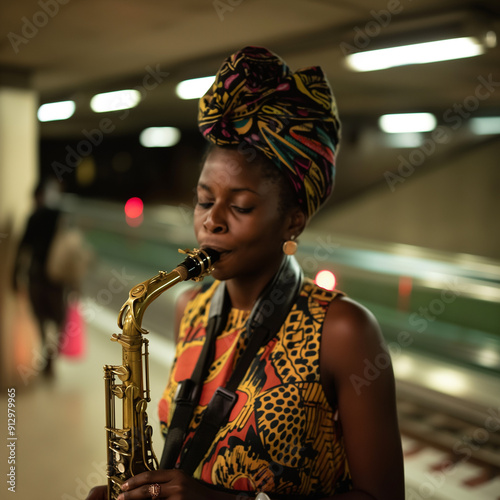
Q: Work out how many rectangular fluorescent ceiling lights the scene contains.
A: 7